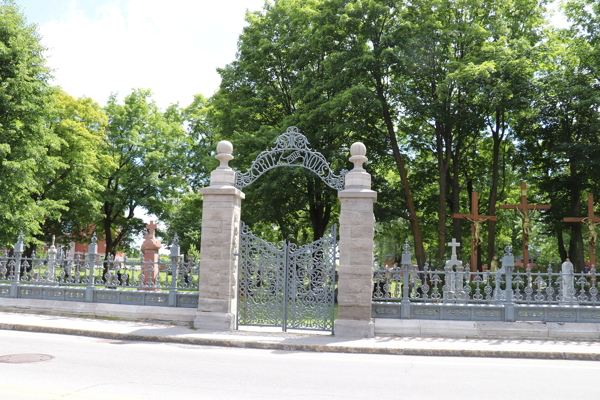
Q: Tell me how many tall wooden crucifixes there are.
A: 3